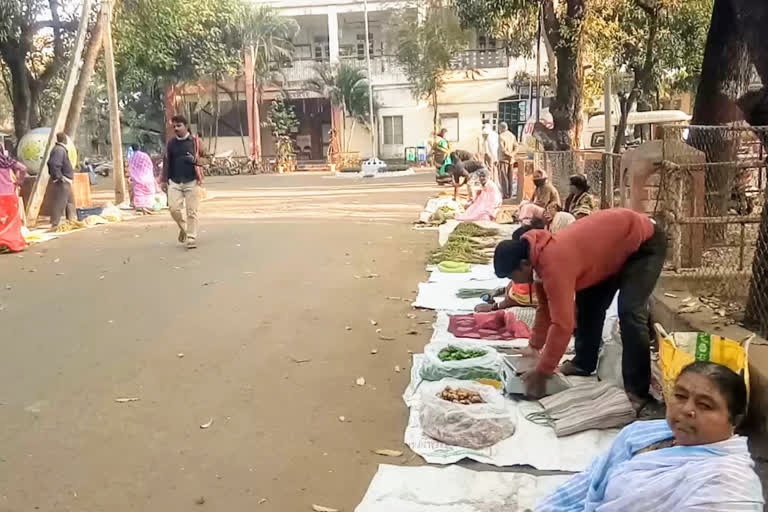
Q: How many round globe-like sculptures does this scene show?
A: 1